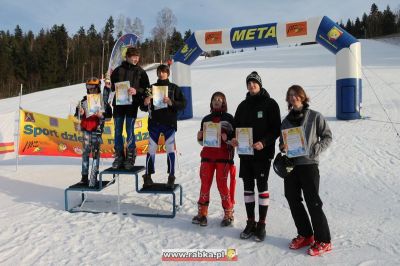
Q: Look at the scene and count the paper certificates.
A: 6